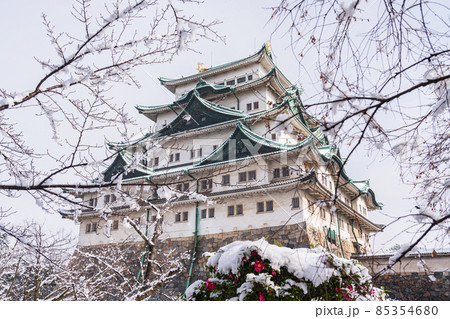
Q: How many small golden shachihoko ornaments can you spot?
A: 2